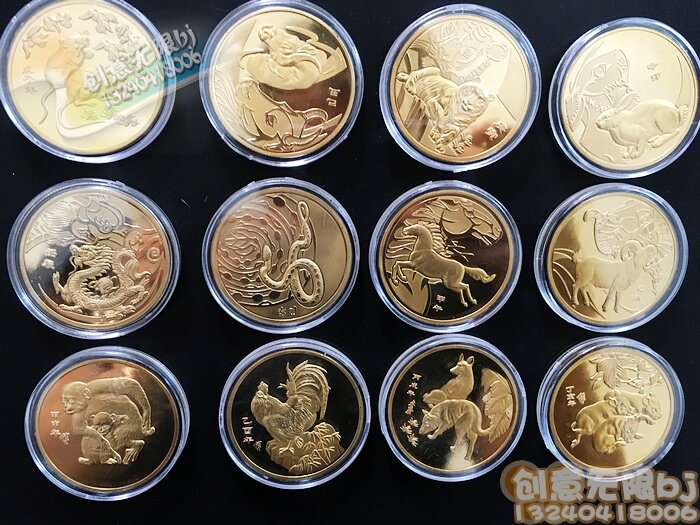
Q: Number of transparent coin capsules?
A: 12